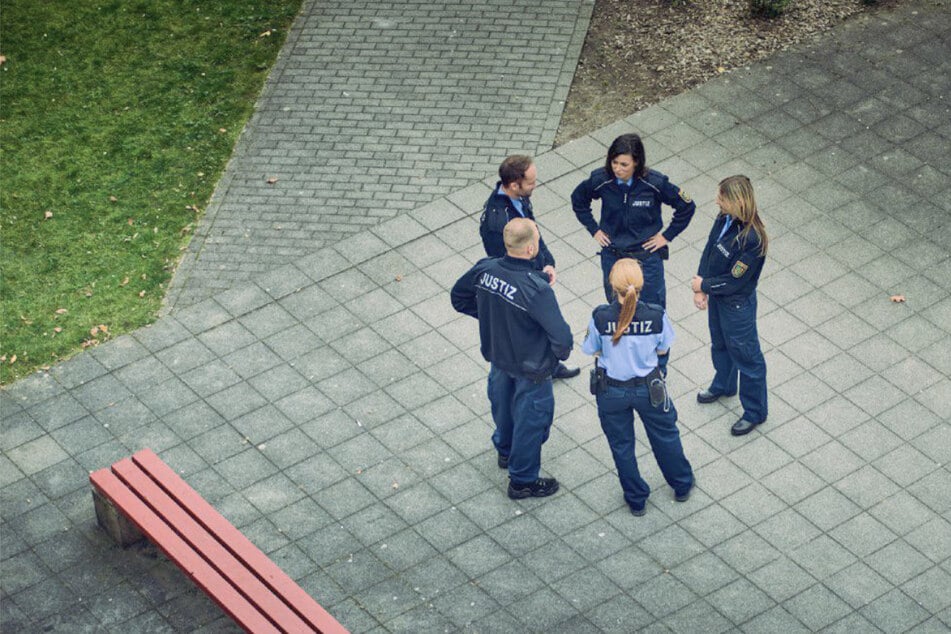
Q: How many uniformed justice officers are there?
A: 5